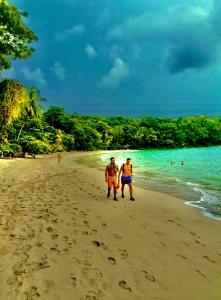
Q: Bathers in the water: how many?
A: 2